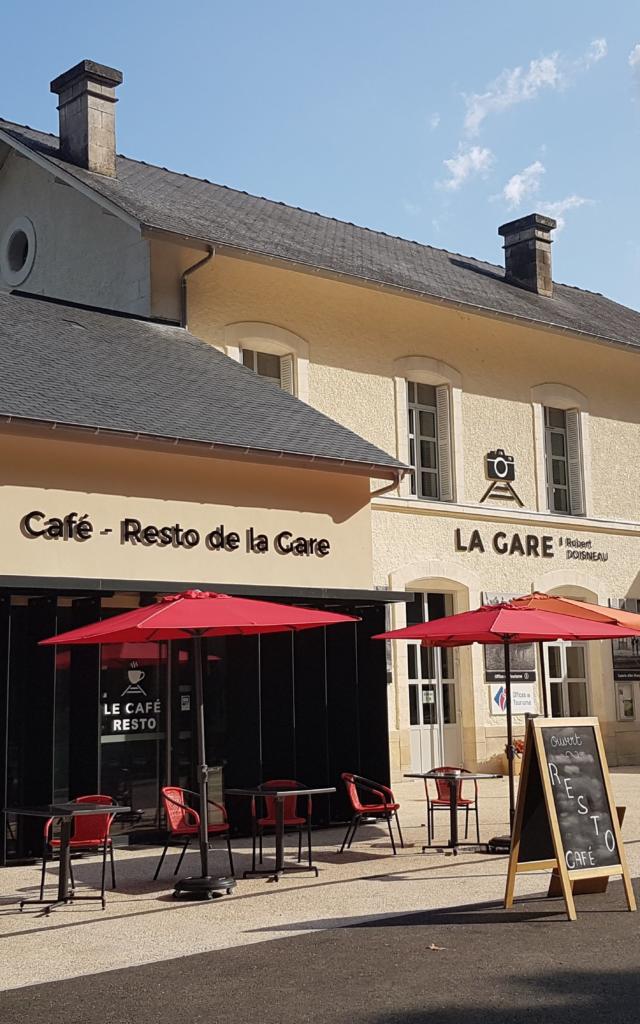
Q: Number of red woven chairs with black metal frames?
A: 5